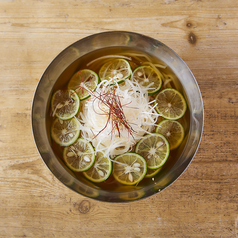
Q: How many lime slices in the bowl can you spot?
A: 12